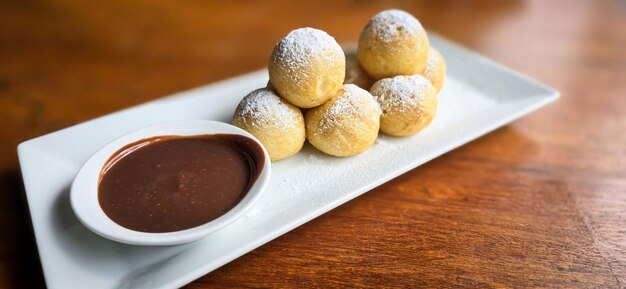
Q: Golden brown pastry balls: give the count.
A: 7